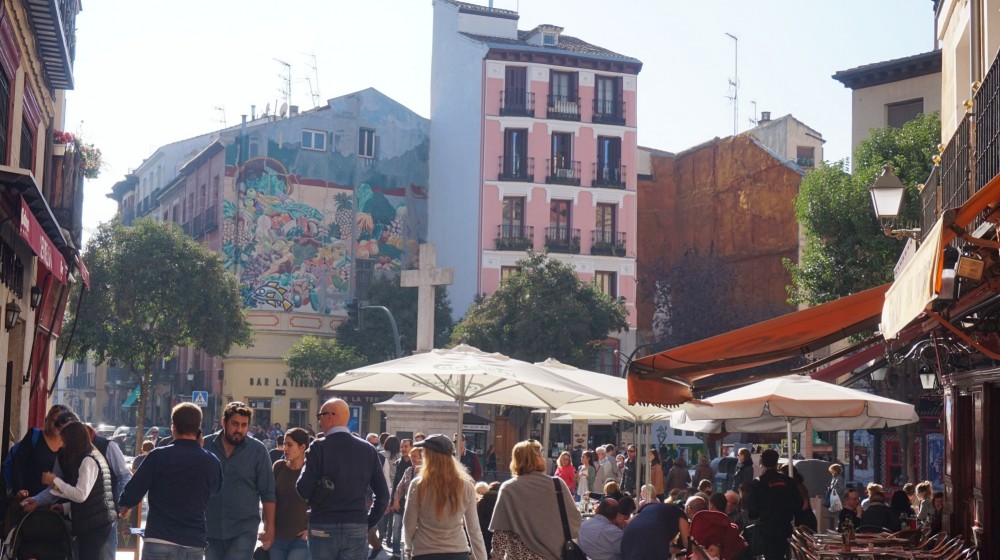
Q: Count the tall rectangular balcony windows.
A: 9